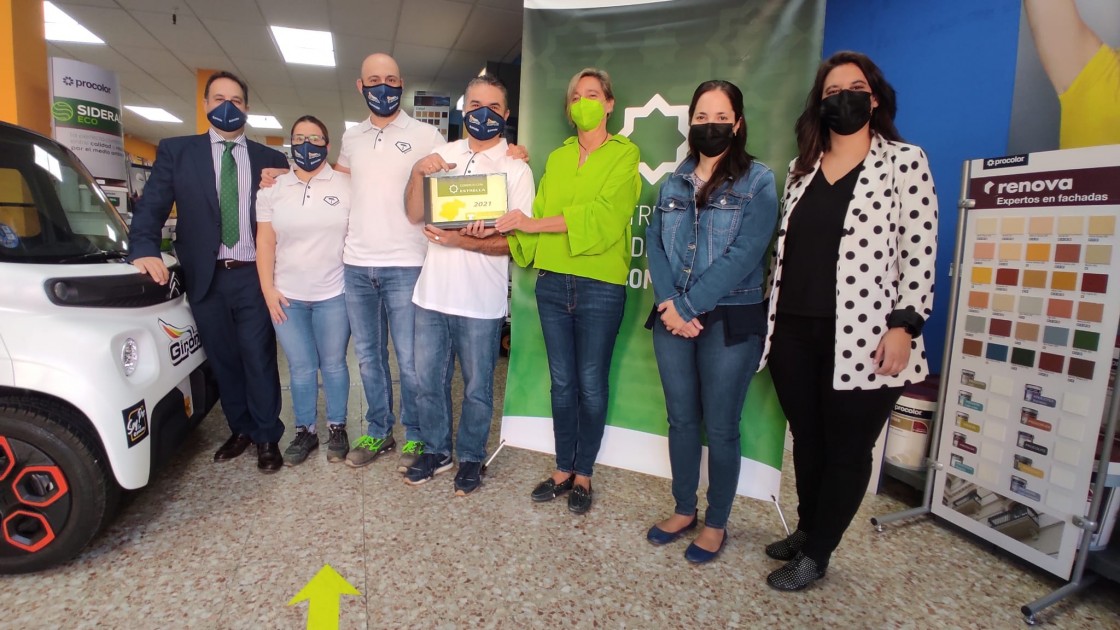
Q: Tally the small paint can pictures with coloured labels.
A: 10